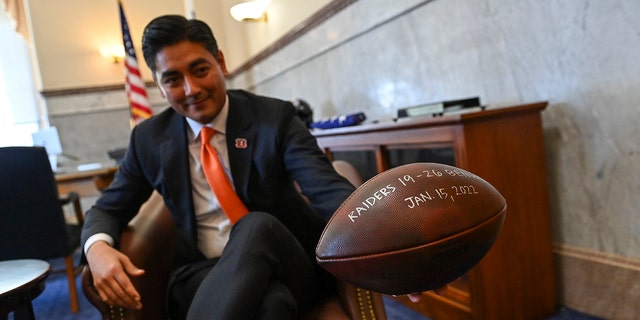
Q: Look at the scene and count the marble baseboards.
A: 1